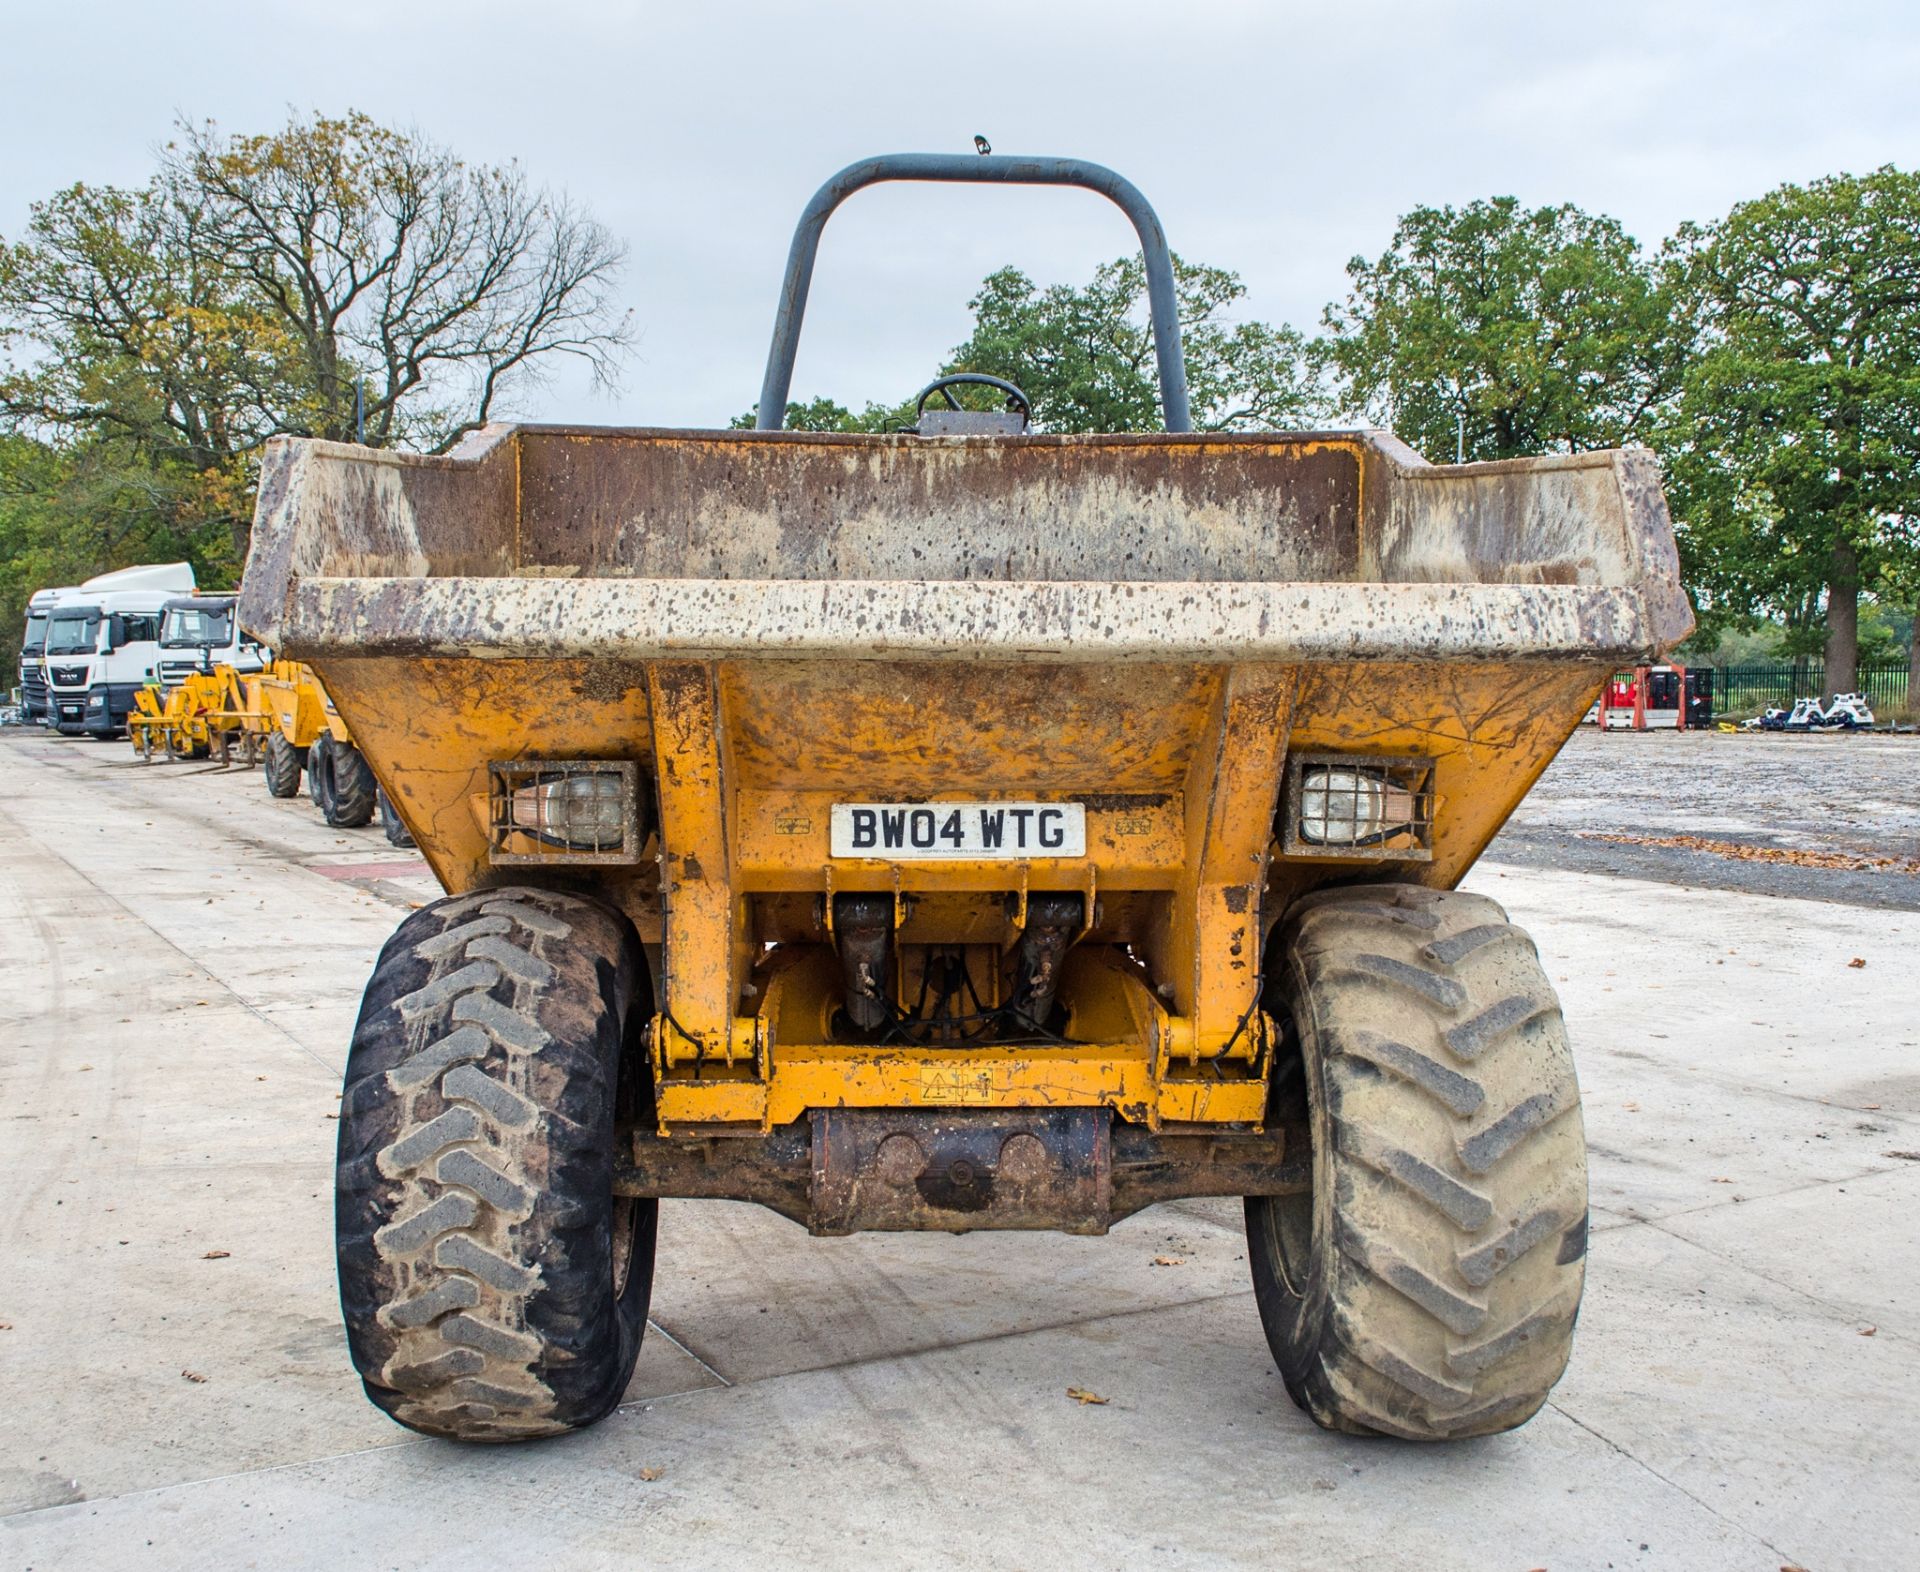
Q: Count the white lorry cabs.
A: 3